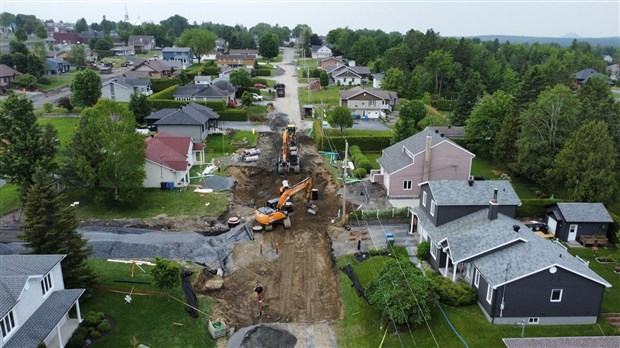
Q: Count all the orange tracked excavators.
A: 2